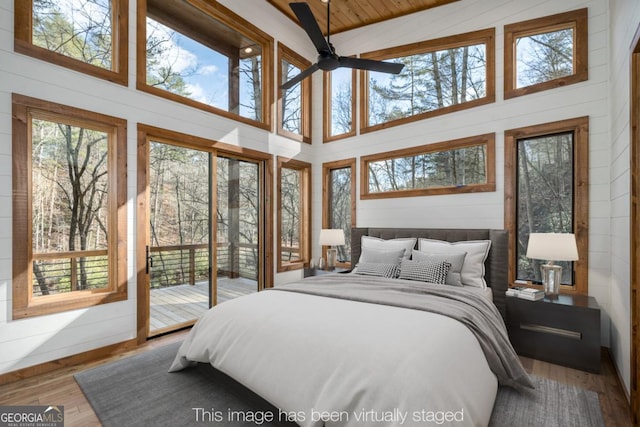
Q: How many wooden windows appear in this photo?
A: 11